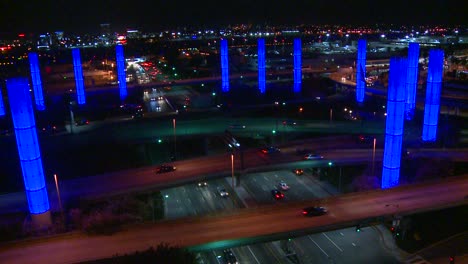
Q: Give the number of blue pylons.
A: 12